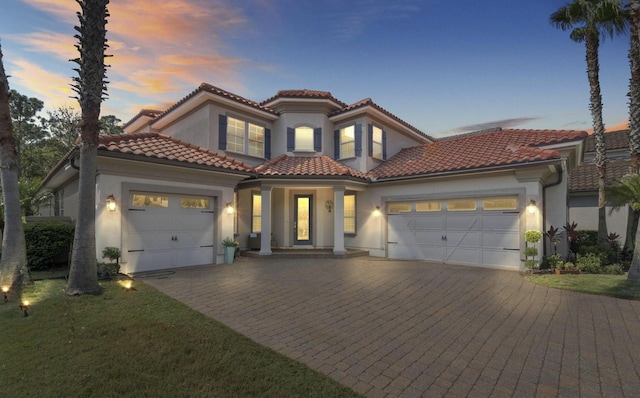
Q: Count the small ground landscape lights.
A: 3